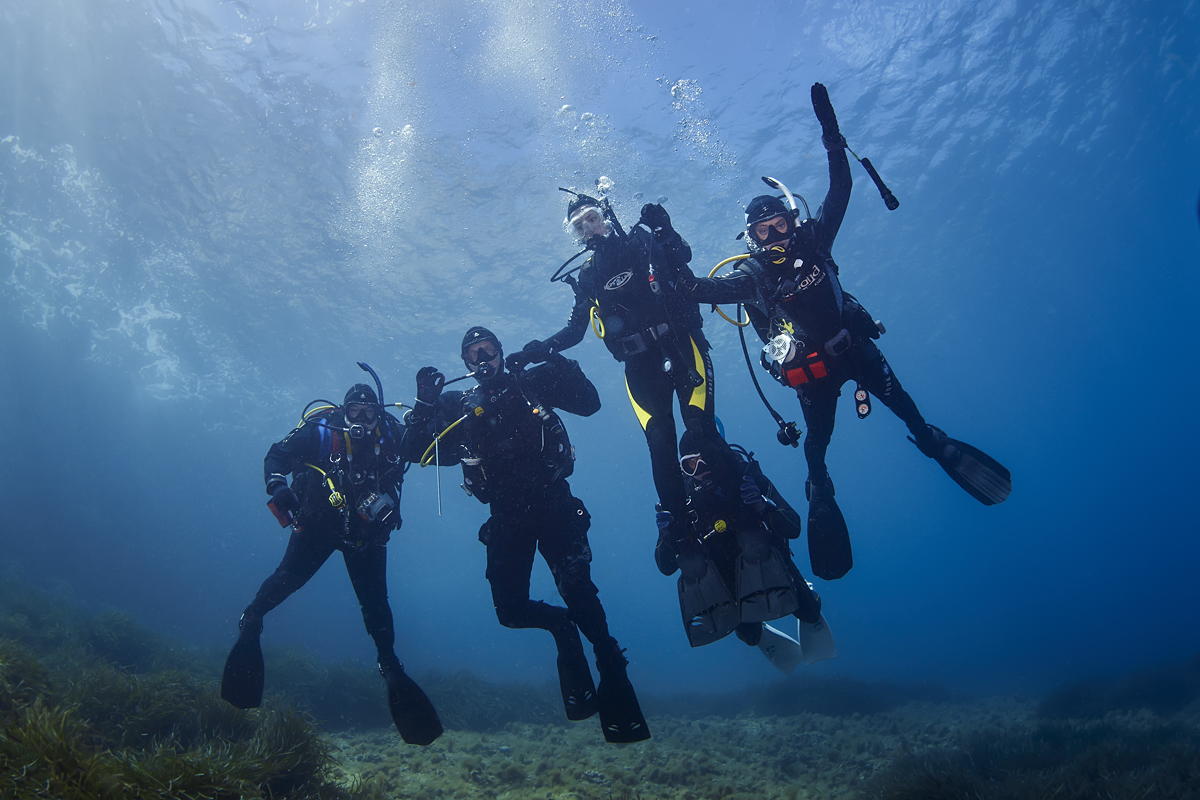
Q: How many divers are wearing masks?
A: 5